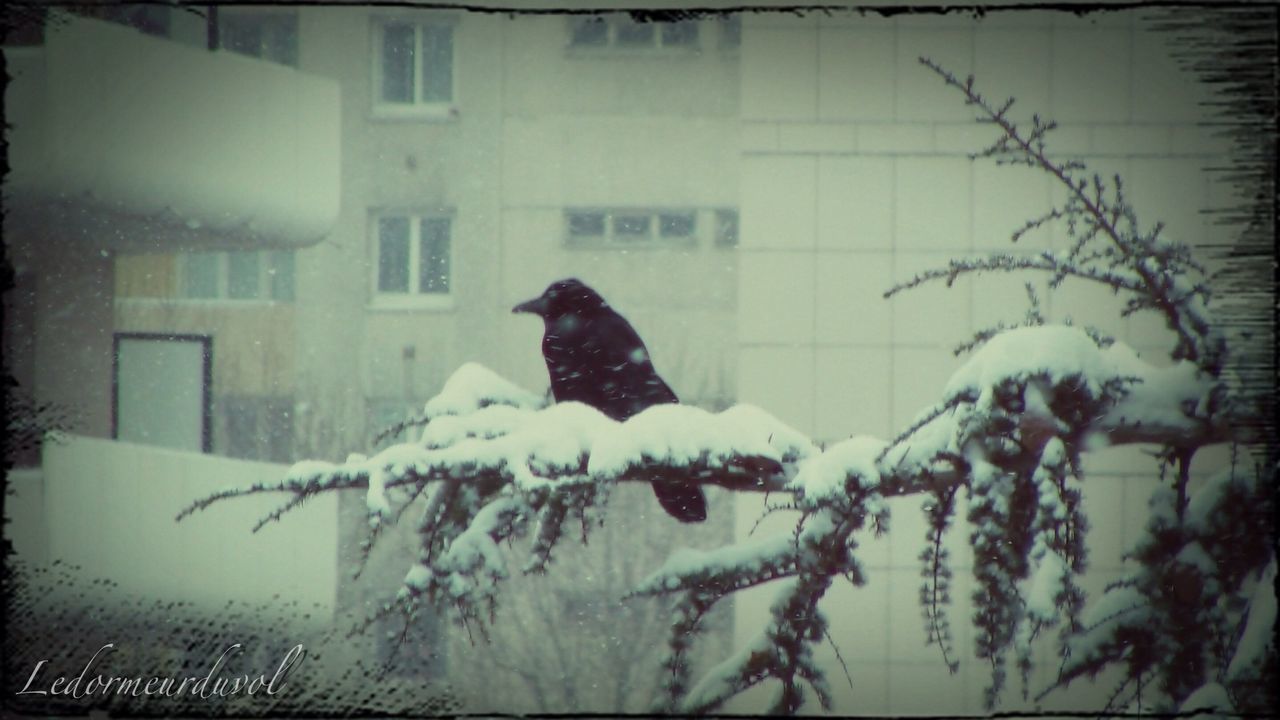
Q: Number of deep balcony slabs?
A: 2